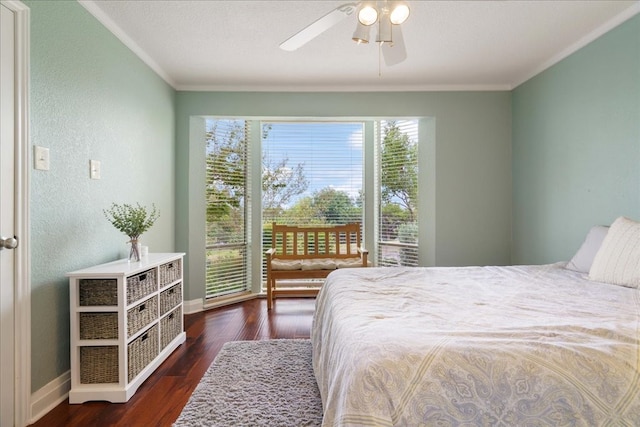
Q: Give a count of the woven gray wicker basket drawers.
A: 6